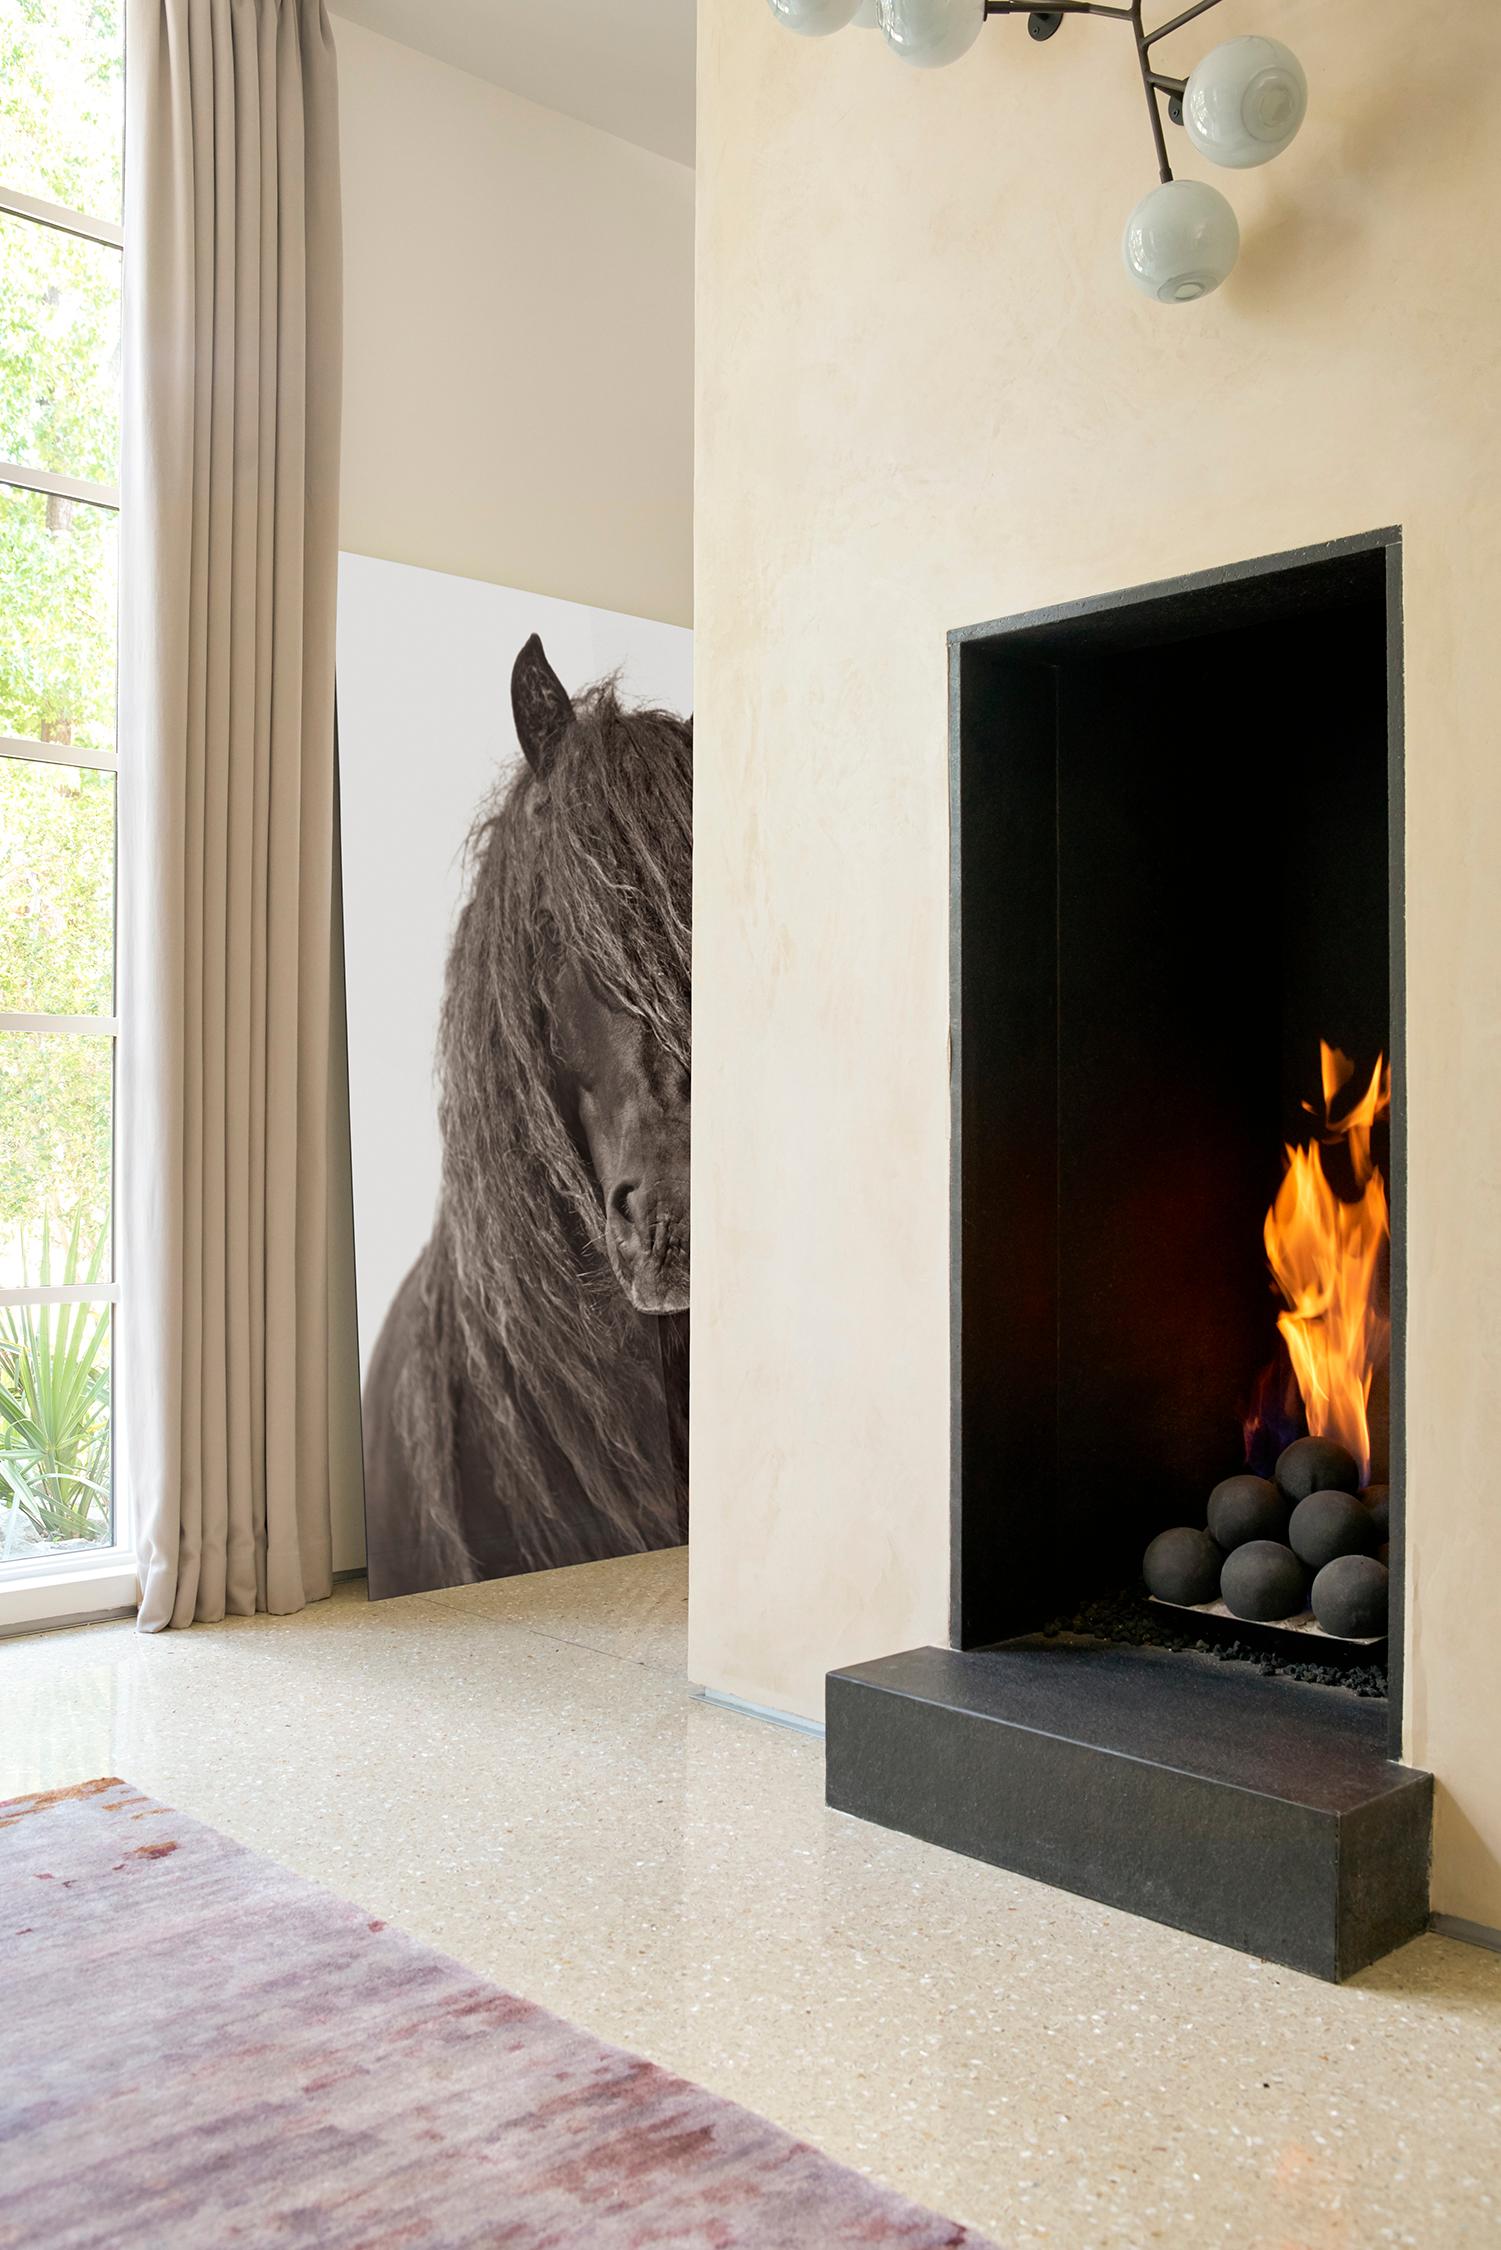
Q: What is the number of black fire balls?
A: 7